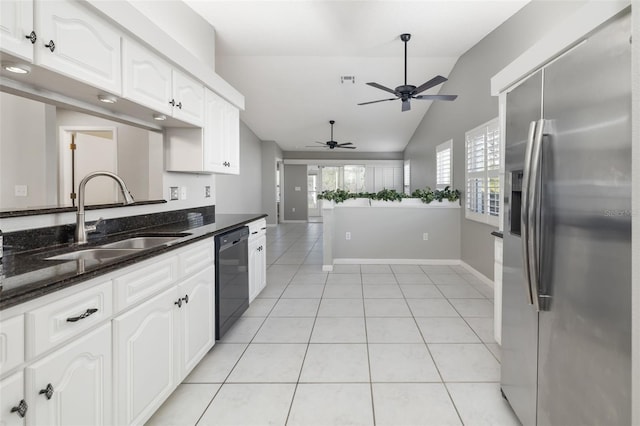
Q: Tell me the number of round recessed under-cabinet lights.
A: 3